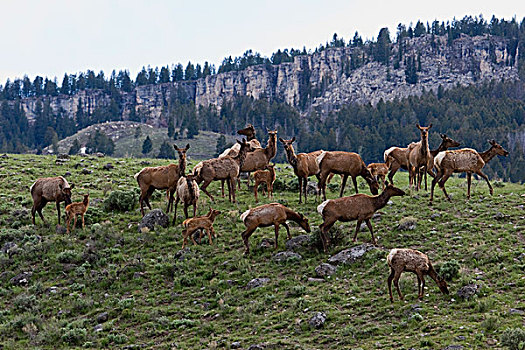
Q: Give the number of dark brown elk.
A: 14